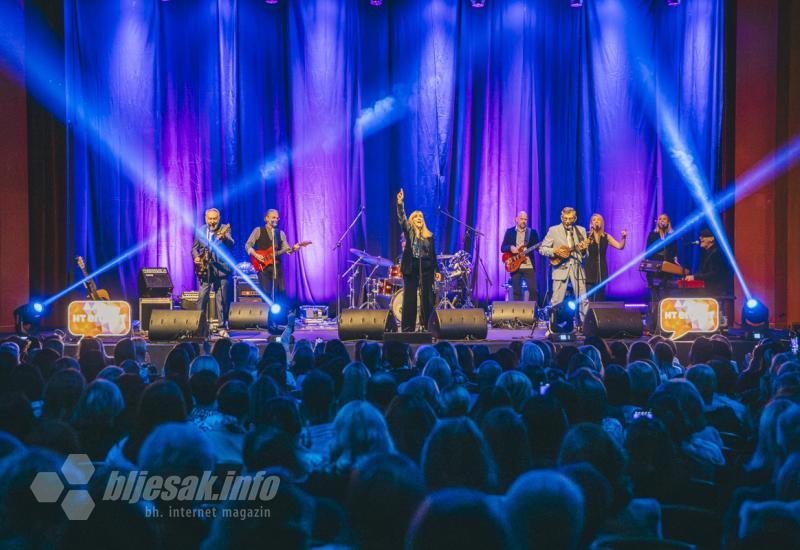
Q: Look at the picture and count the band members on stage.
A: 8